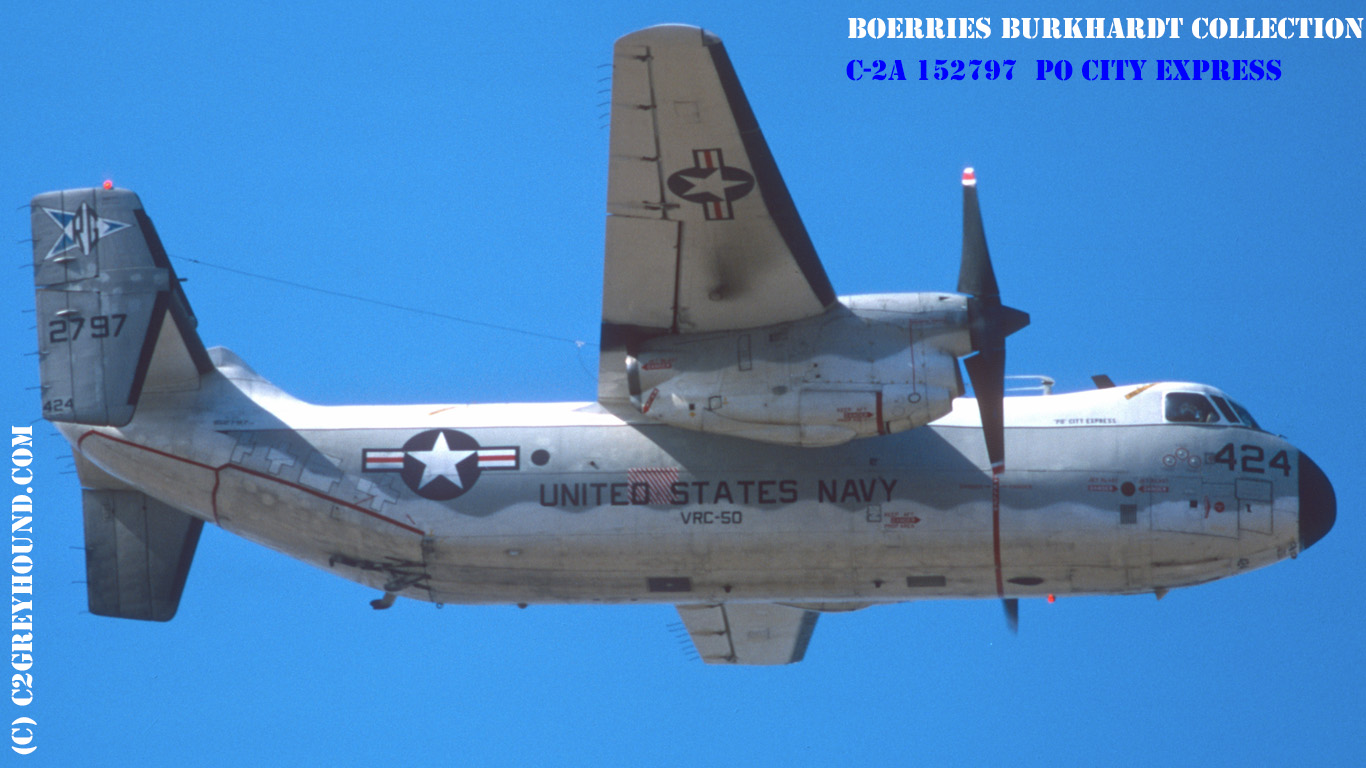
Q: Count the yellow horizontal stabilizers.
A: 0